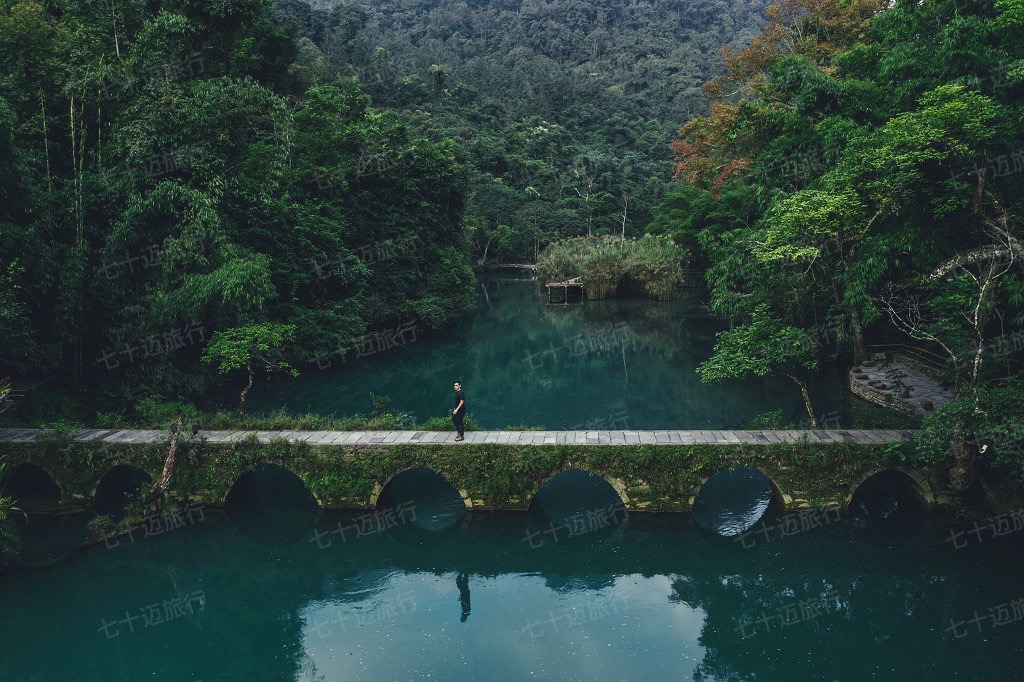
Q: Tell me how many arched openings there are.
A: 7